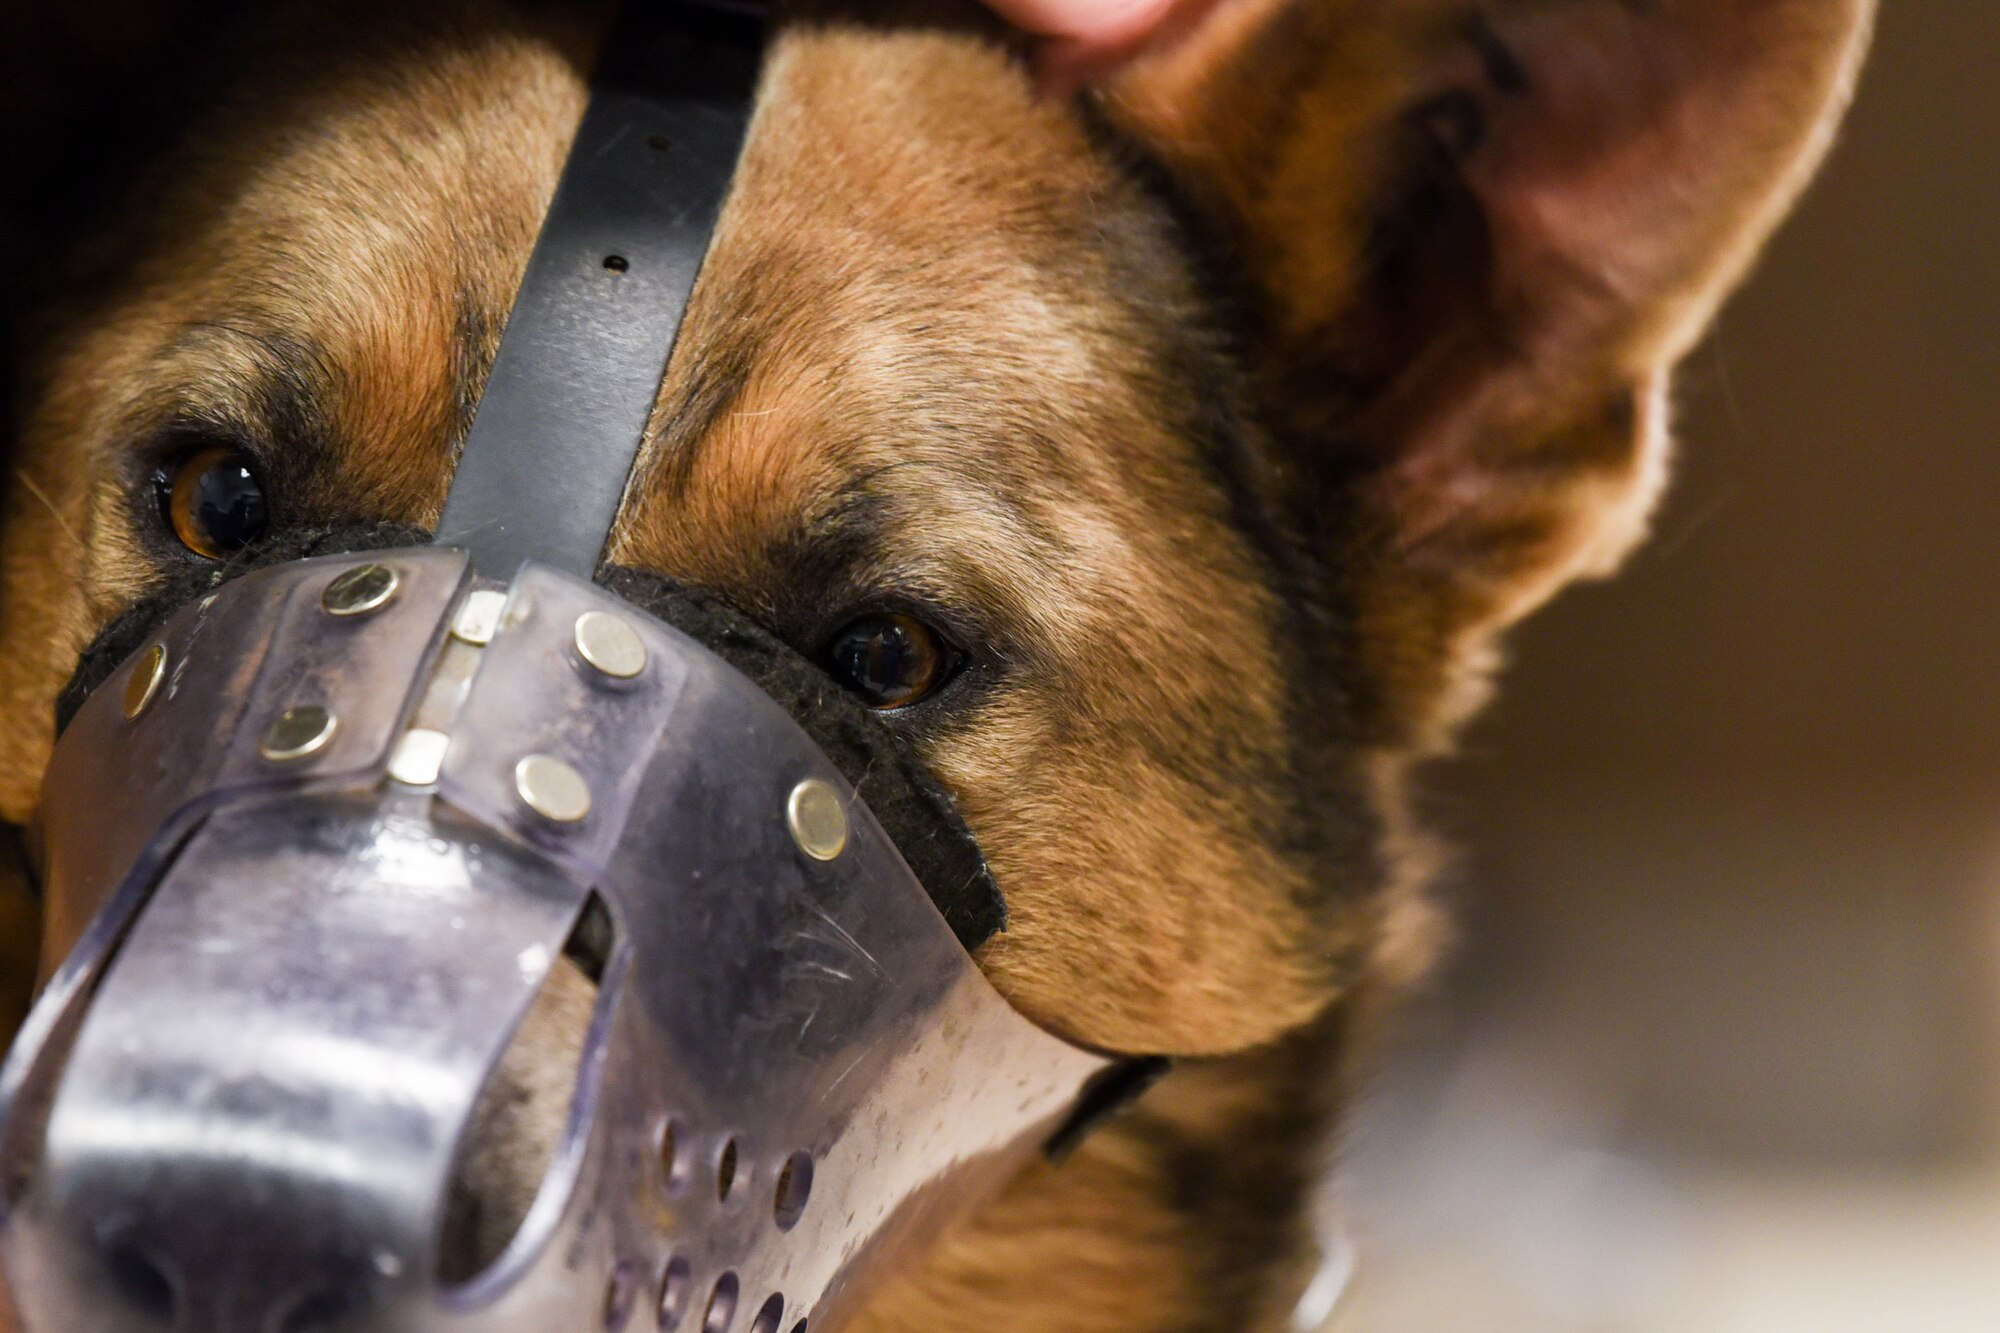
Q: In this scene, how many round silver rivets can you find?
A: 6